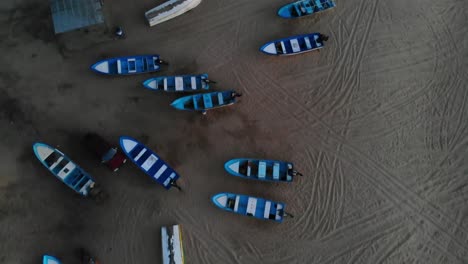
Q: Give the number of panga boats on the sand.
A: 12